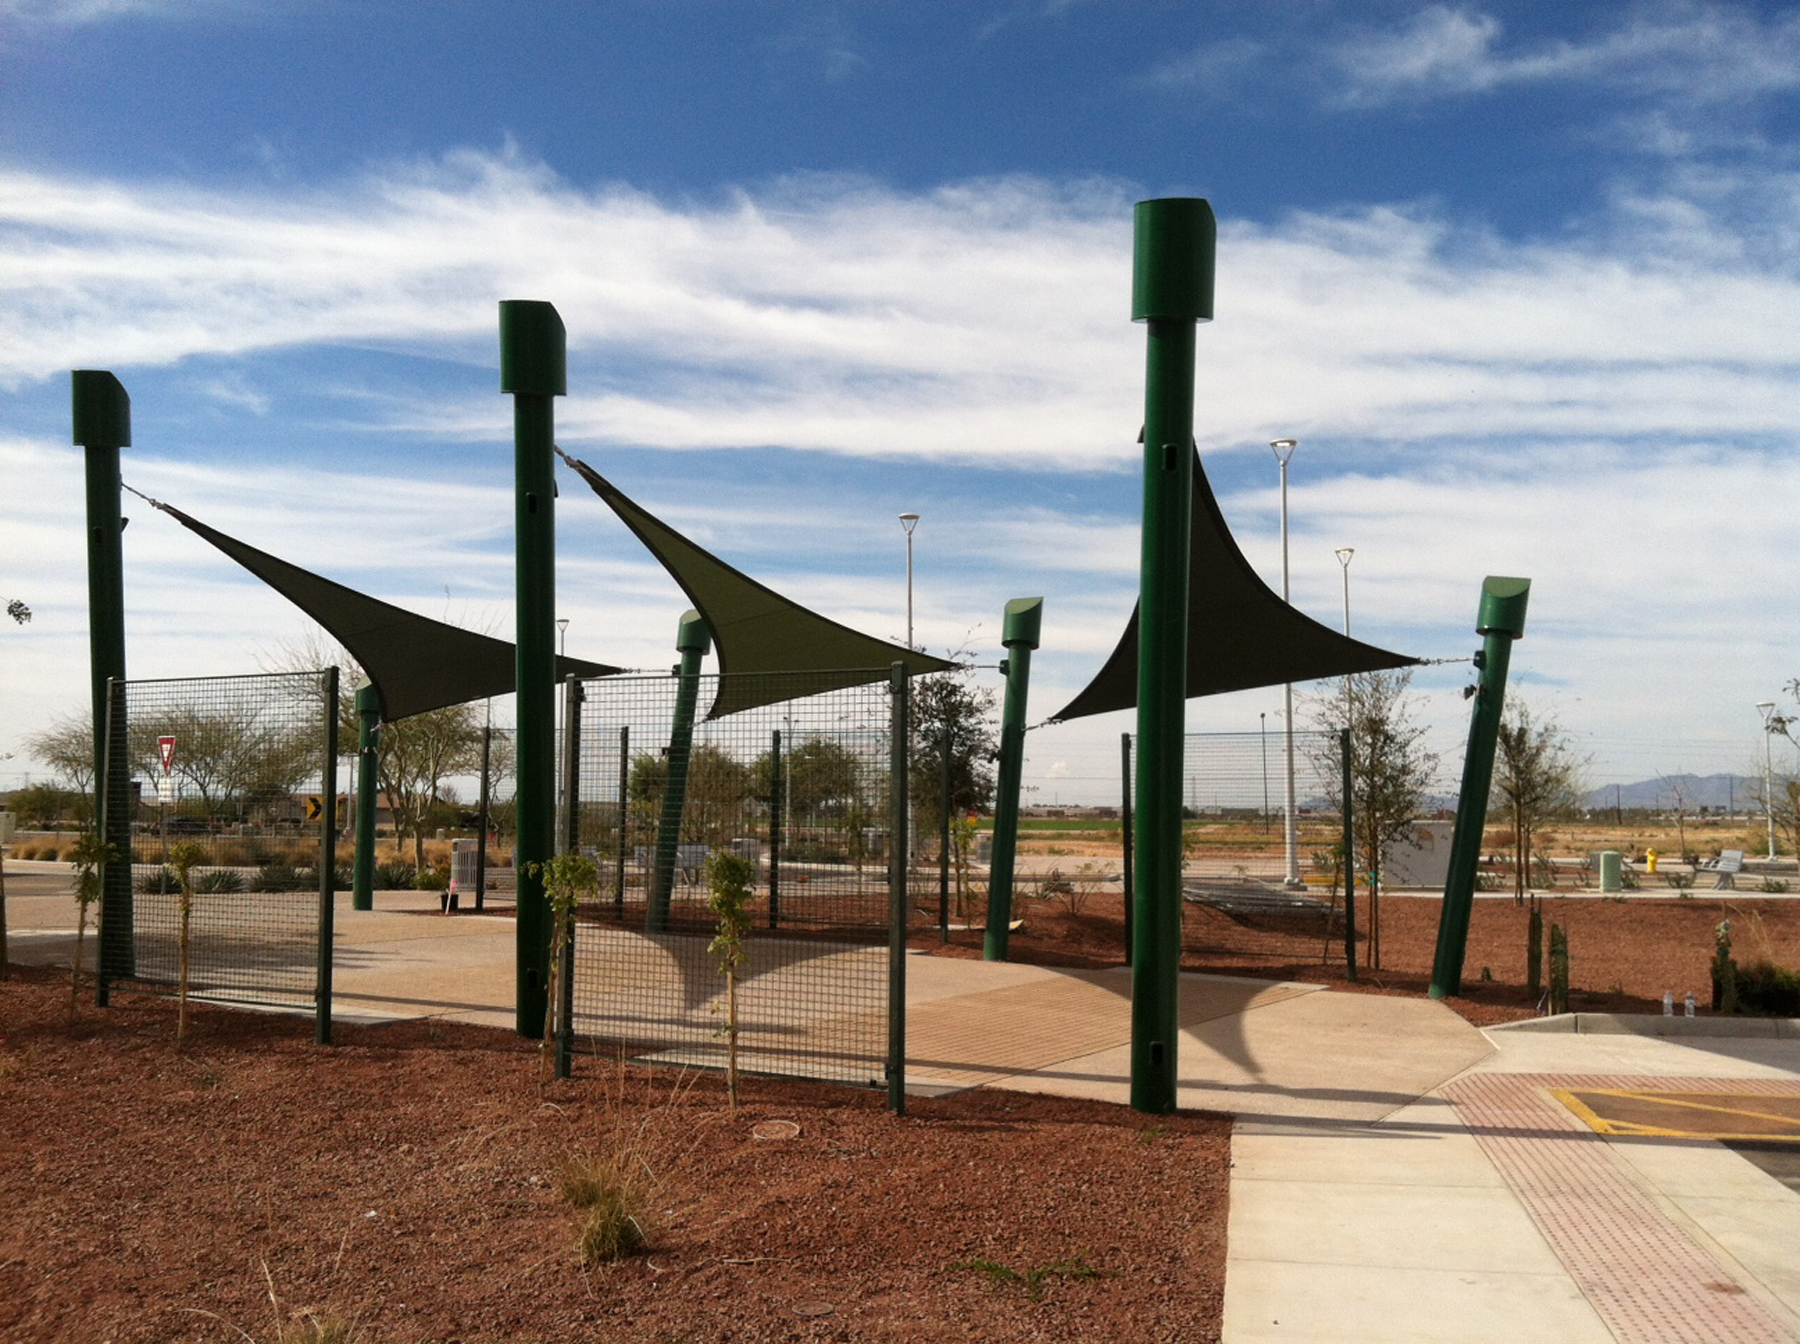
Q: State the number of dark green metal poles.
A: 7